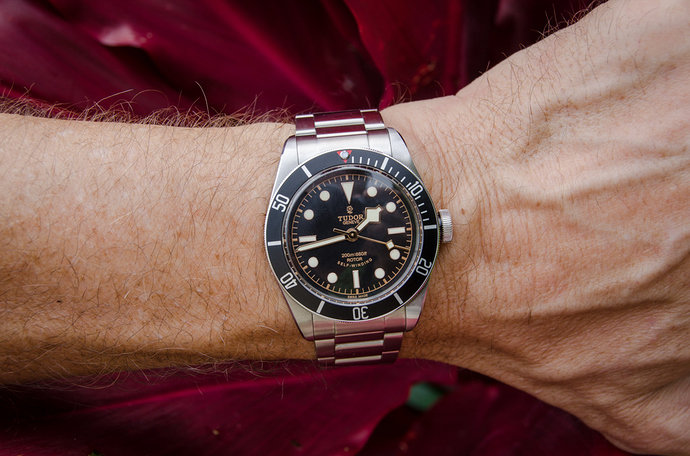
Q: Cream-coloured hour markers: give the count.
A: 12